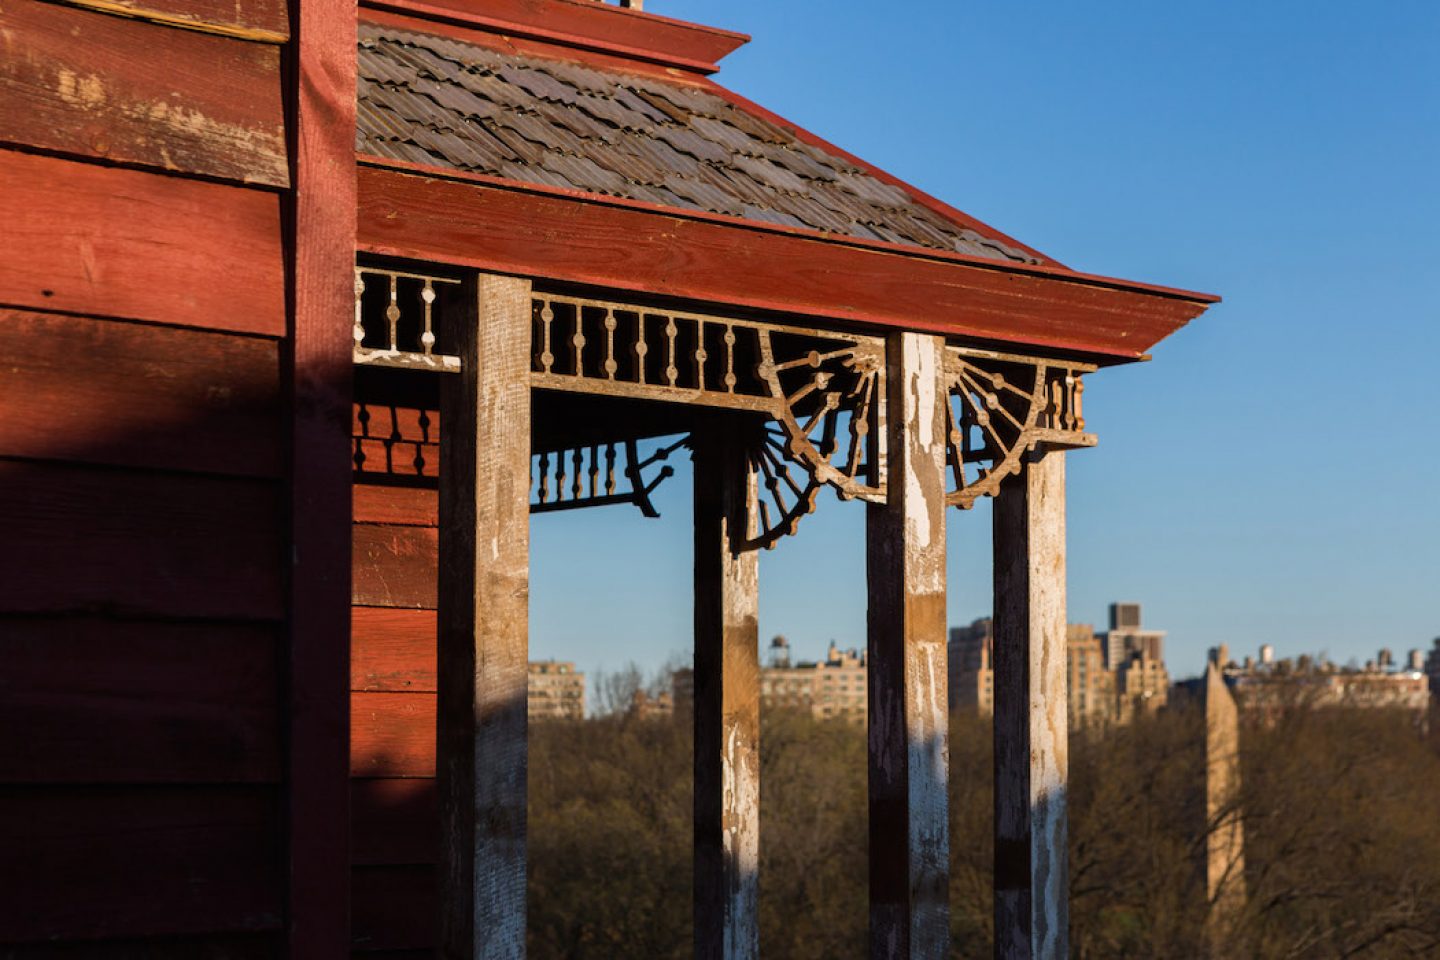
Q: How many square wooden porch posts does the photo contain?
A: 4